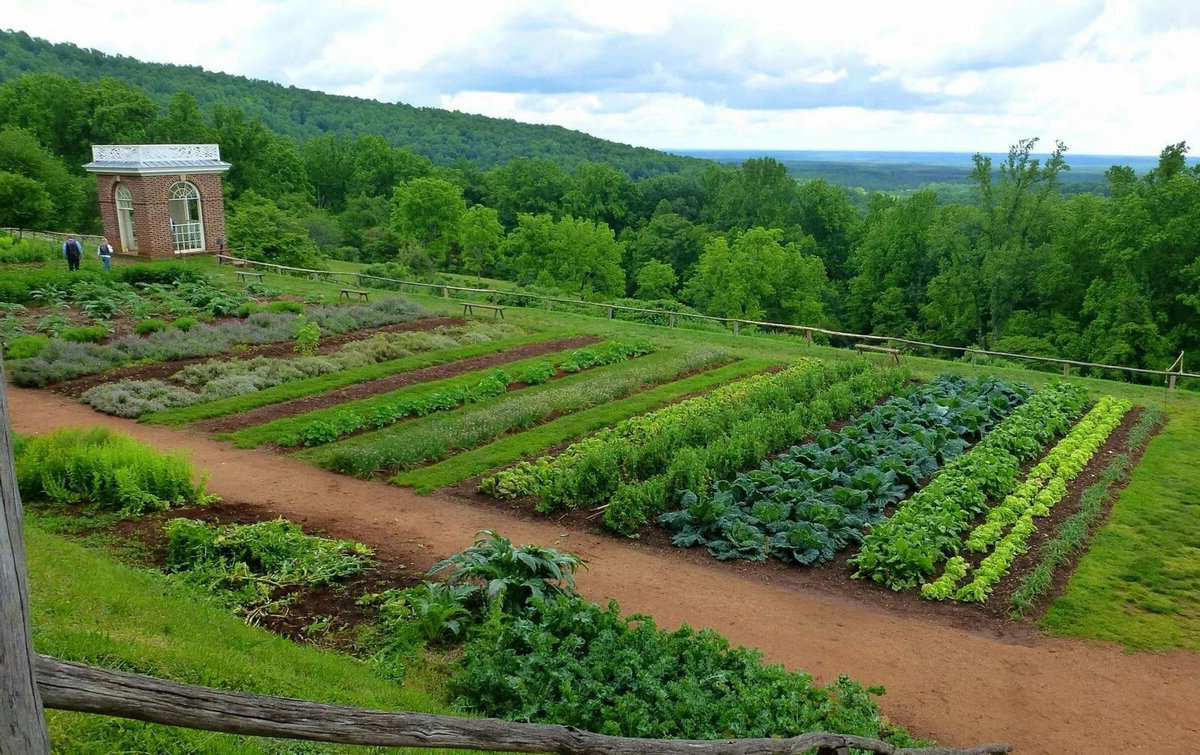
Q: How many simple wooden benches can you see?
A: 4